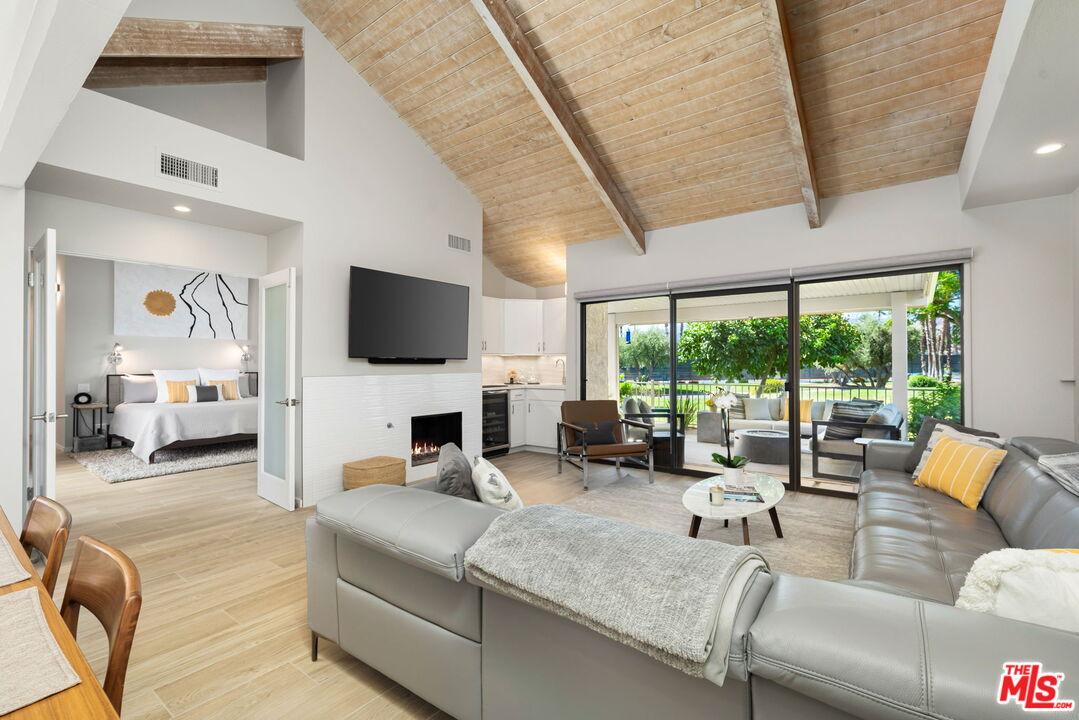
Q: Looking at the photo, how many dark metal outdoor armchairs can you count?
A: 2